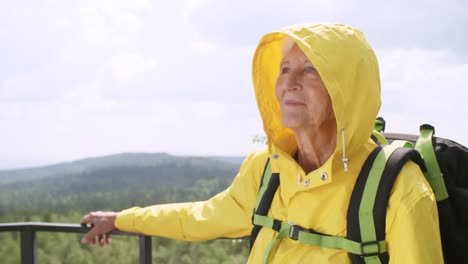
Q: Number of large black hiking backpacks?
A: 1